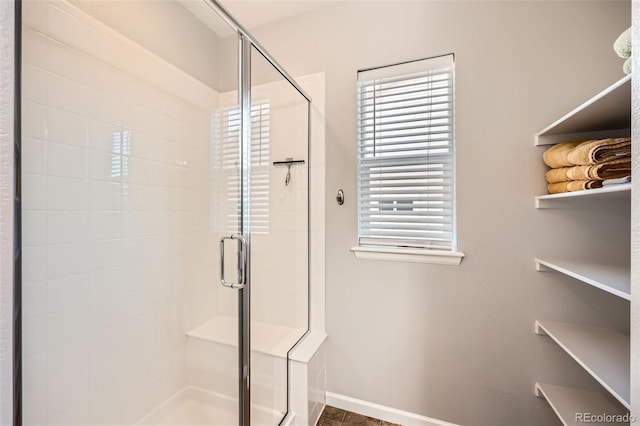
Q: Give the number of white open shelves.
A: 5